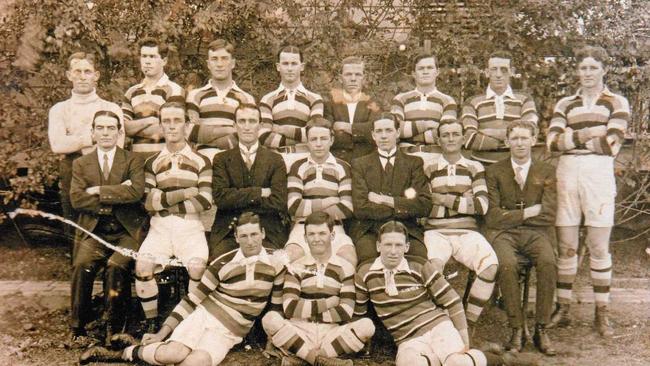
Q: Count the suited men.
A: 5